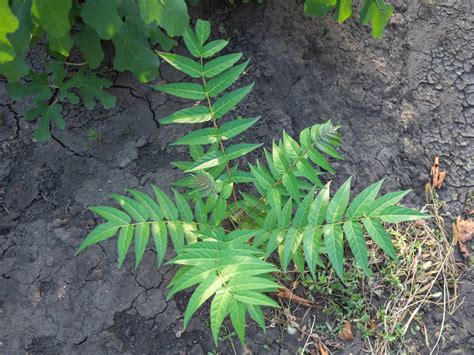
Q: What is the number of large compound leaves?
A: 5